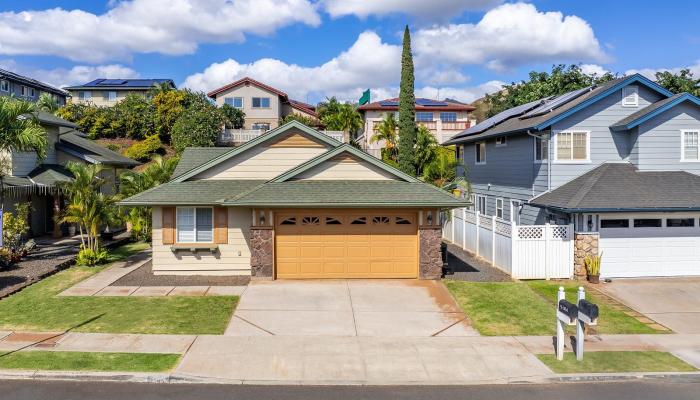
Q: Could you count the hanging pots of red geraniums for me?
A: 0